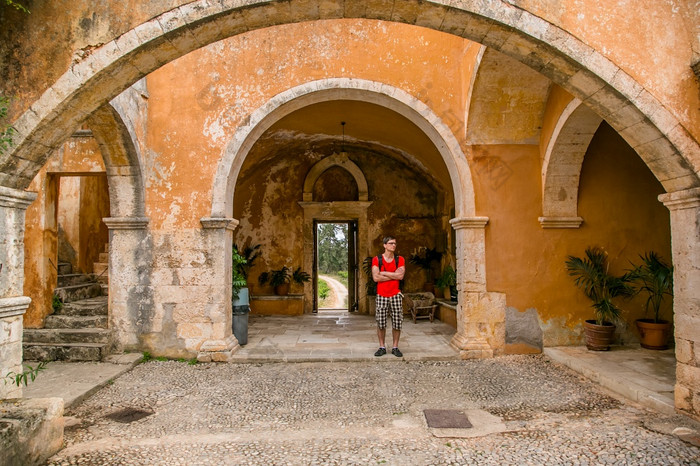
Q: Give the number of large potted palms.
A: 2